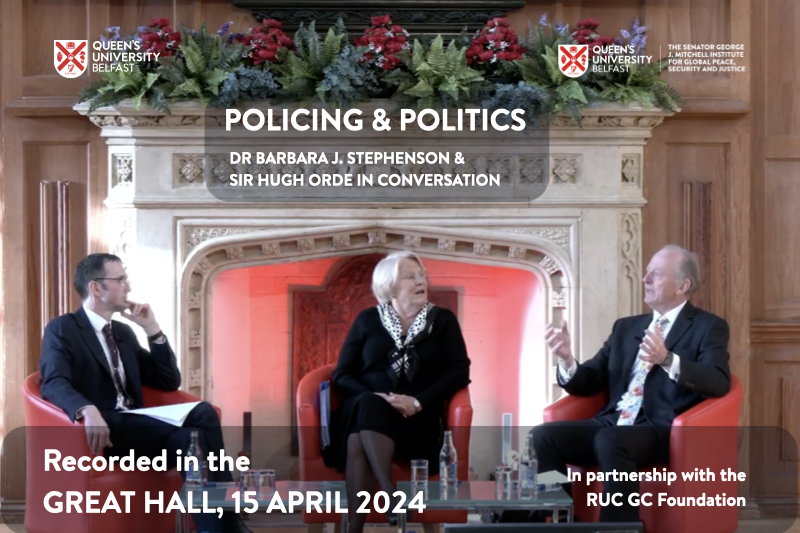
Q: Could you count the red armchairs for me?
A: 3